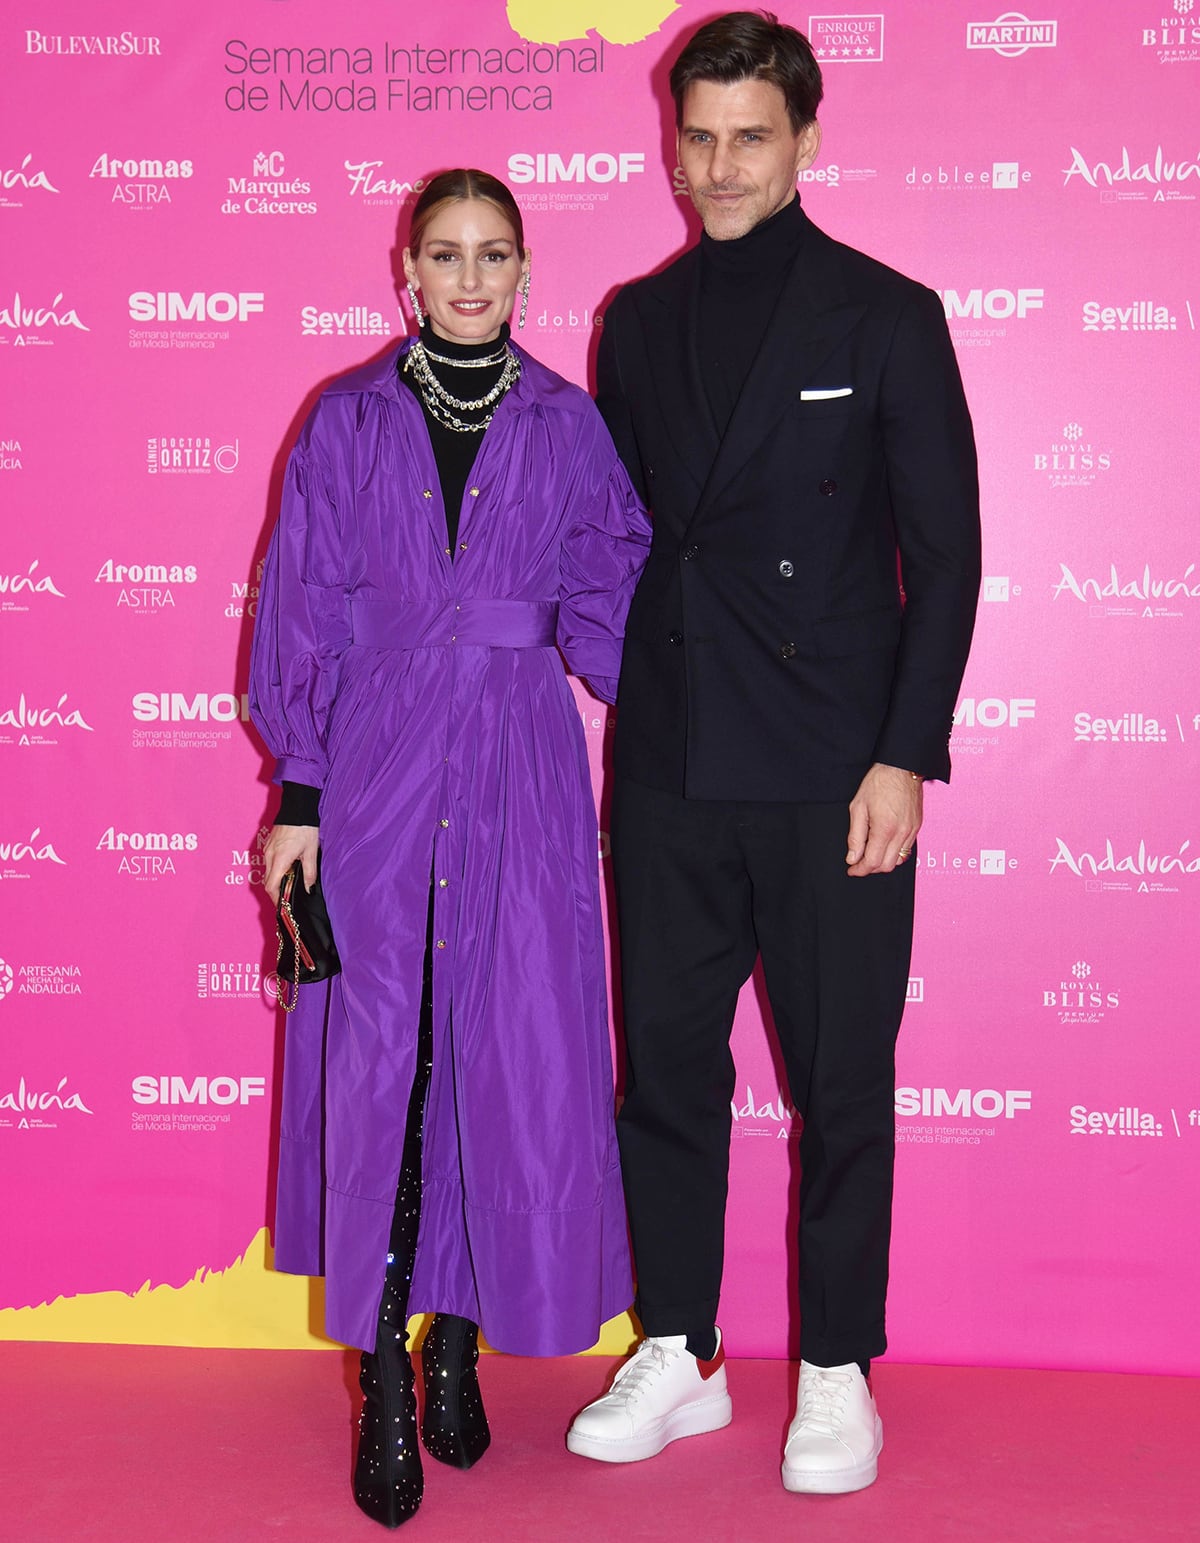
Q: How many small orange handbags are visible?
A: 0